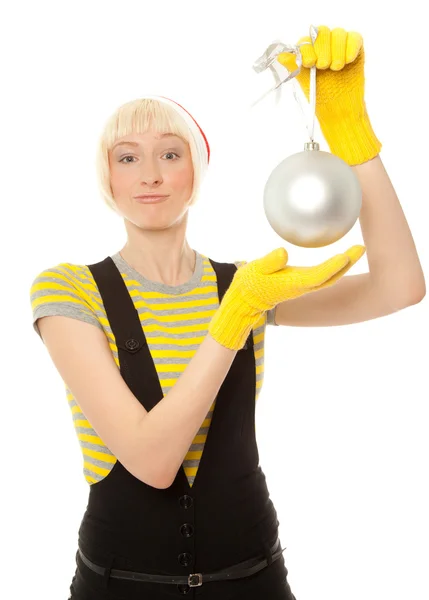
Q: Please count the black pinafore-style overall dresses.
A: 1